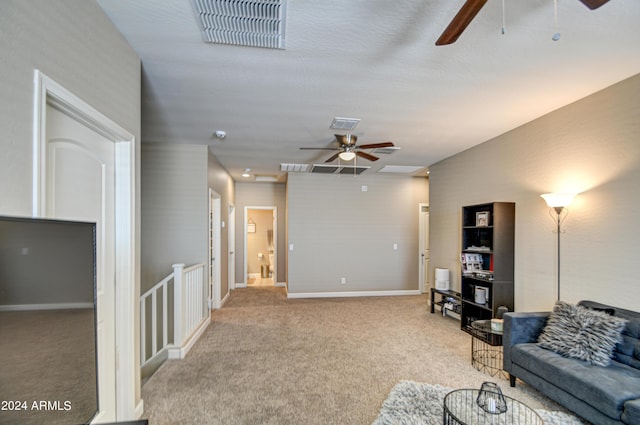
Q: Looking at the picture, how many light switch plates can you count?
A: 2